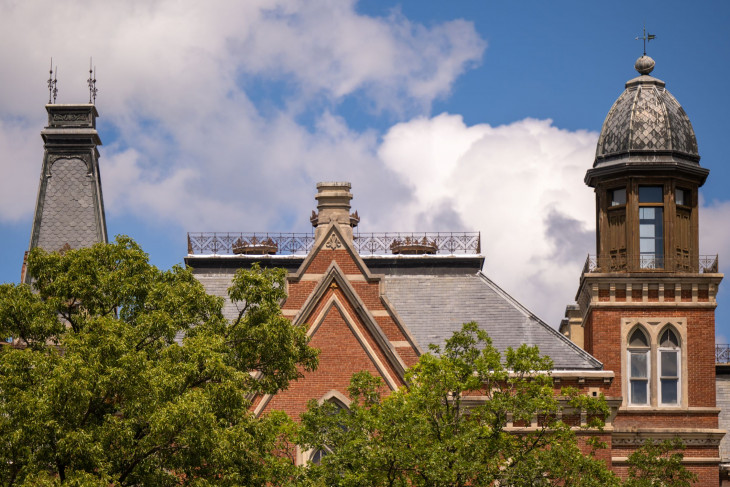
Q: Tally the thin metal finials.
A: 4